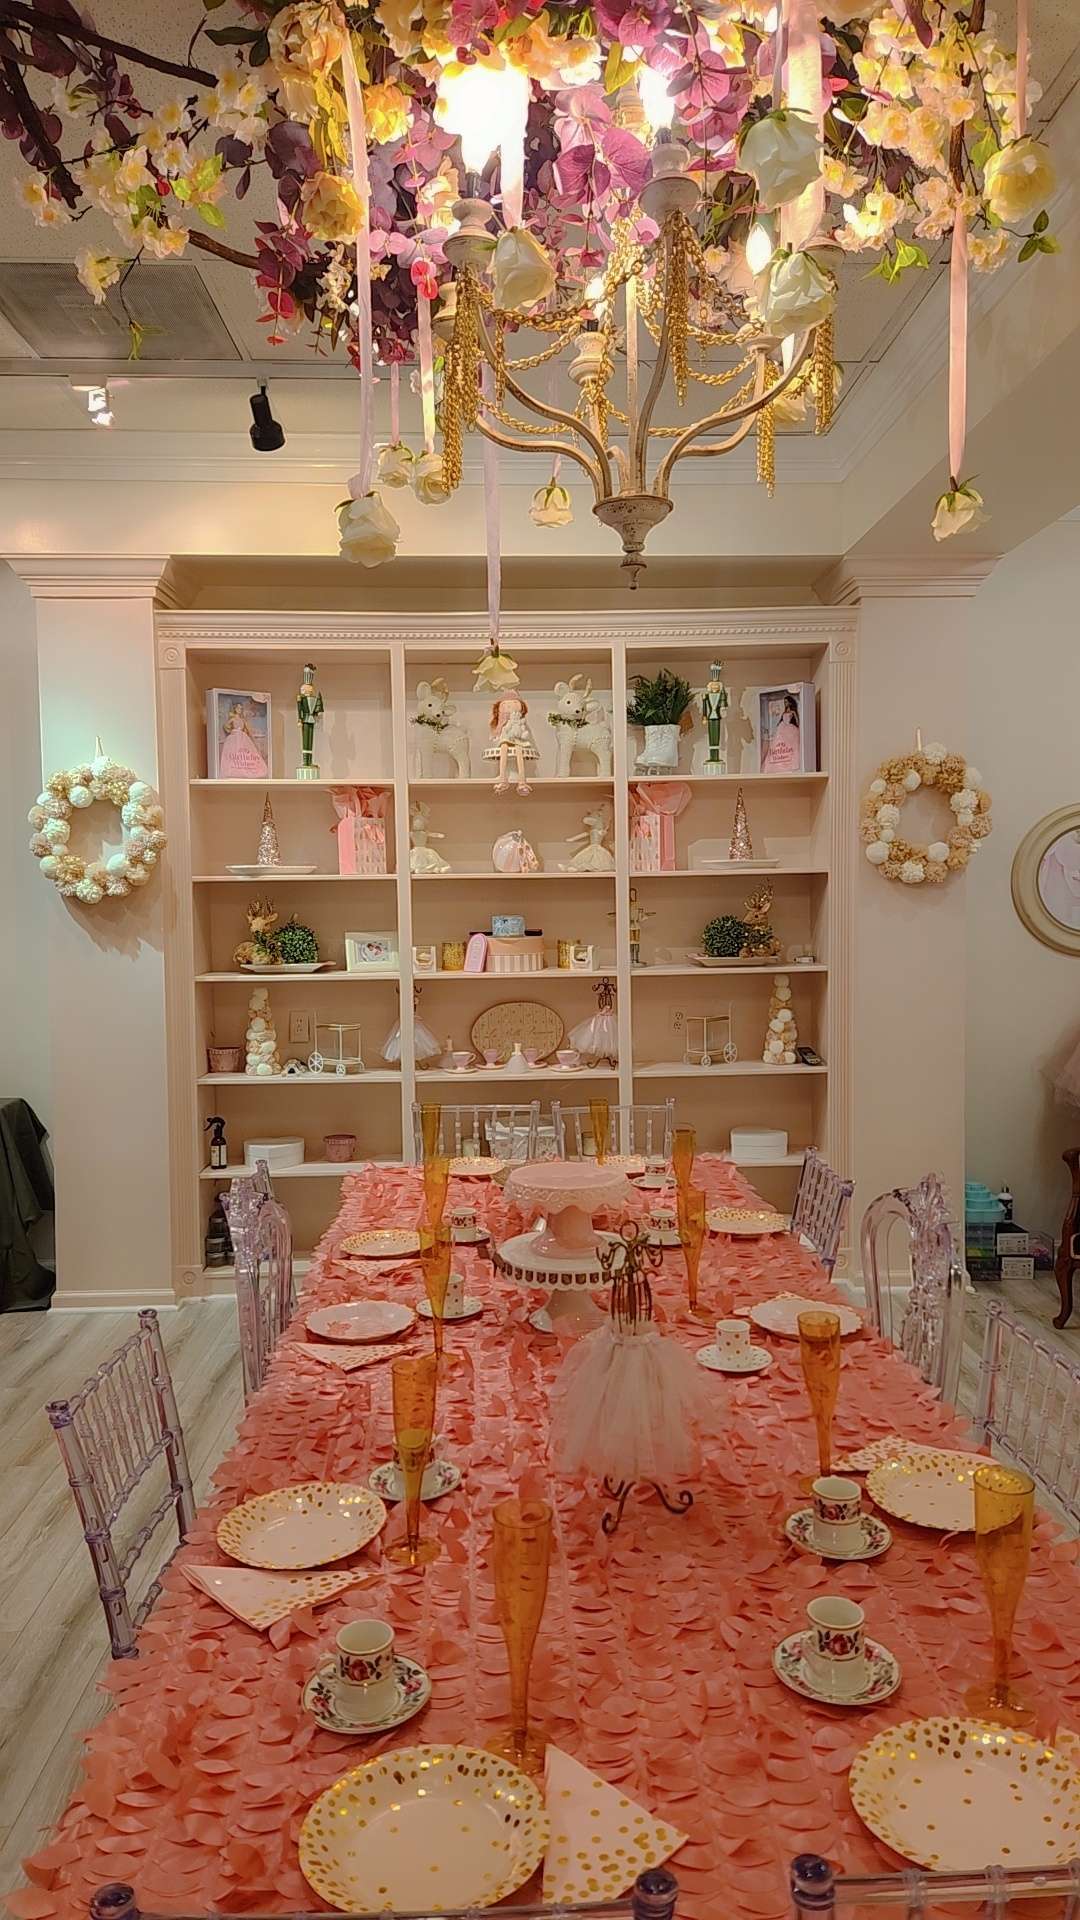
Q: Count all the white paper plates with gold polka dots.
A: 8